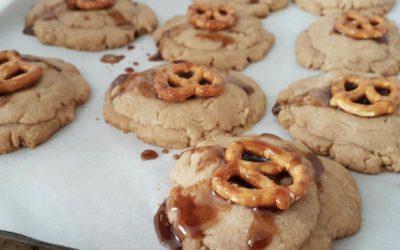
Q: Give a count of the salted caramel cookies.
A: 9